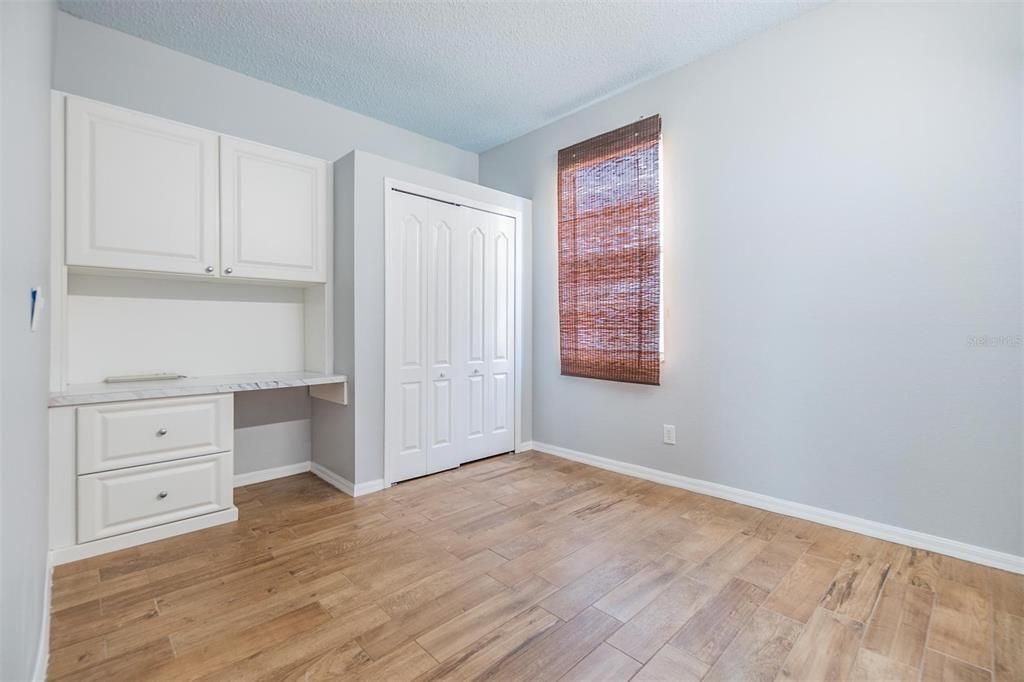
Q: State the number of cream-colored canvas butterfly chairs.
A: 0